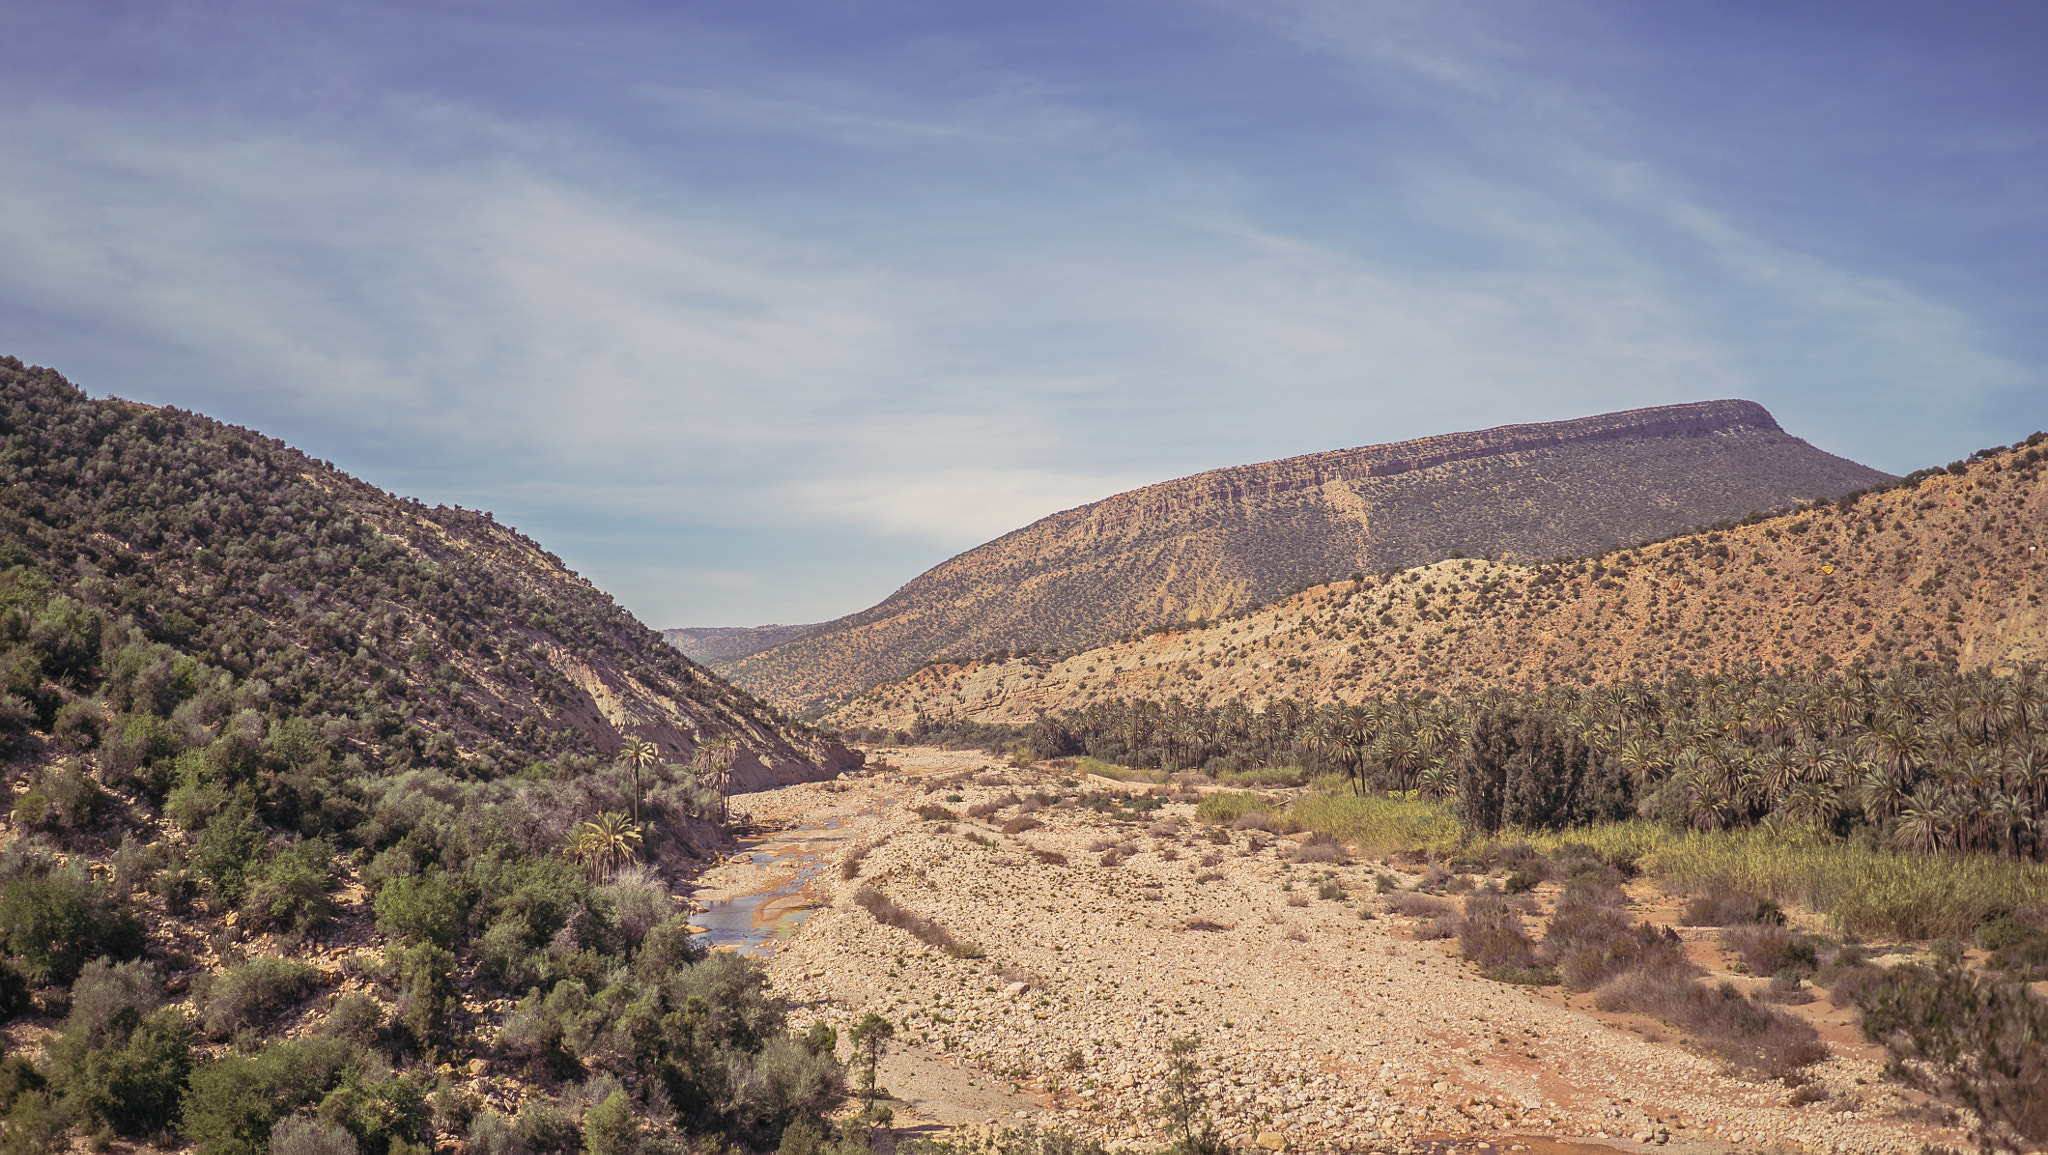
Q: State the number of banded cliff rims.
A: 1